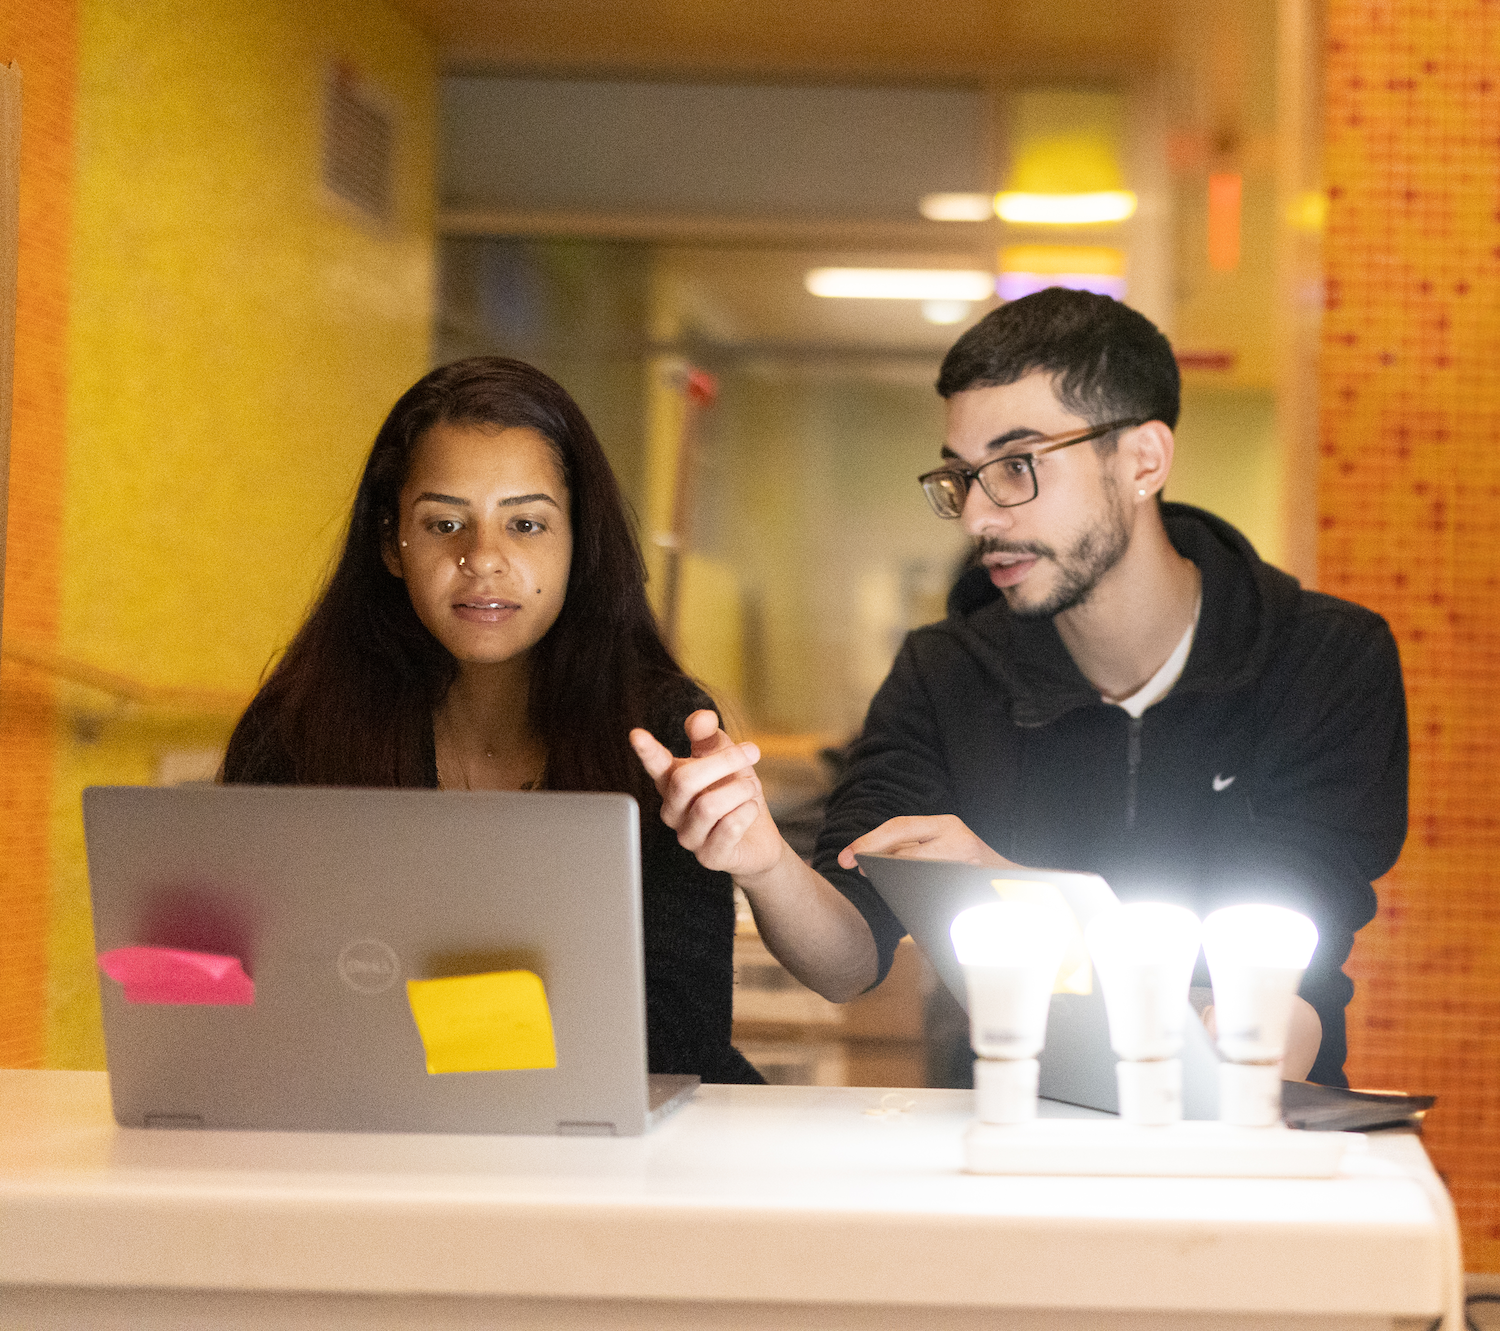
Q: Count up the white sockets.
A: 3